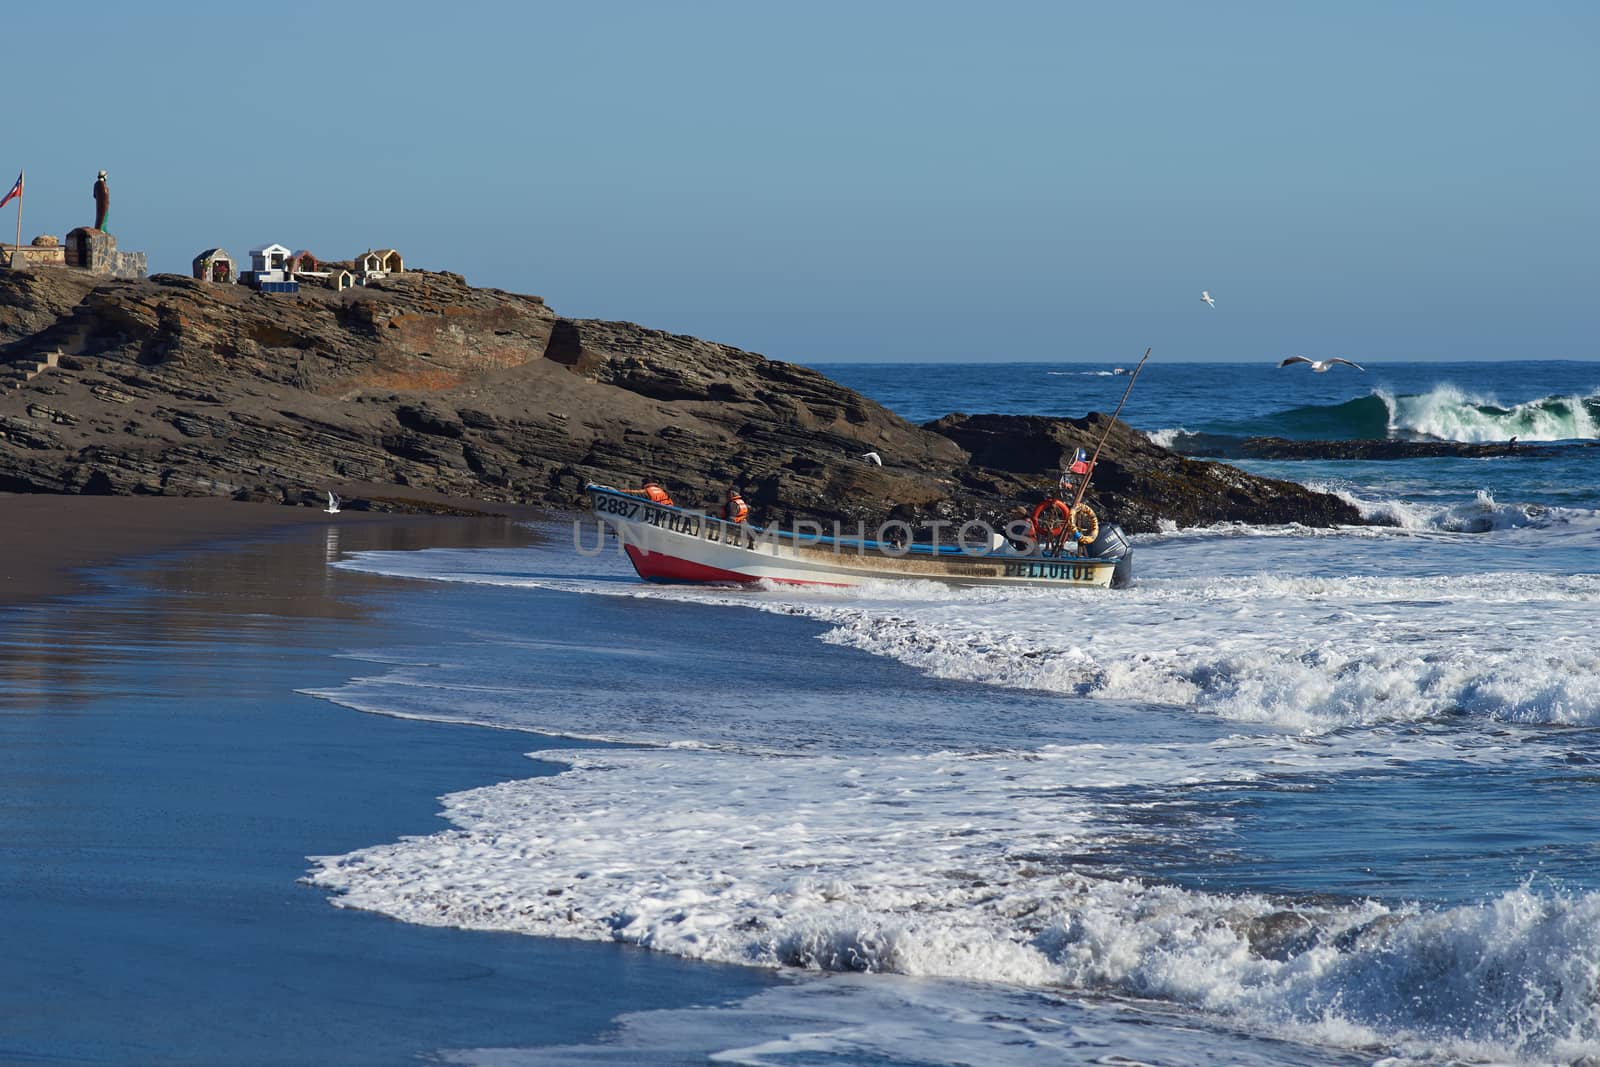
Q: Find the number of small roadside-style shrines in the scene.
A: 6